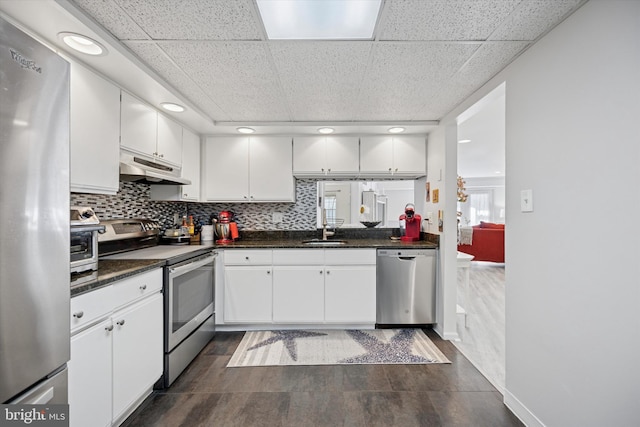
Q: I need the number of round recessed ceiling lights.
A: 5